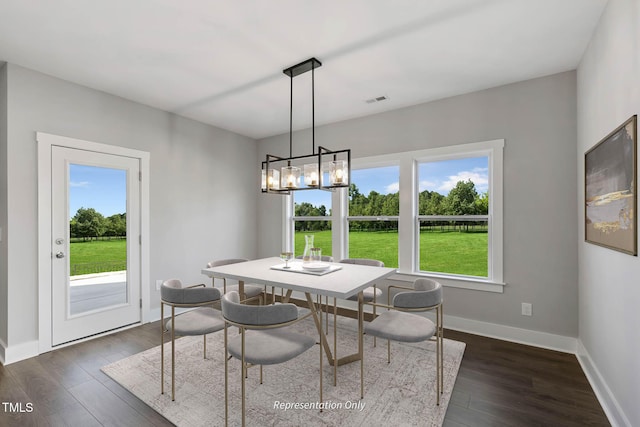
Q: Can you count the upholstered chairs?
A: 6